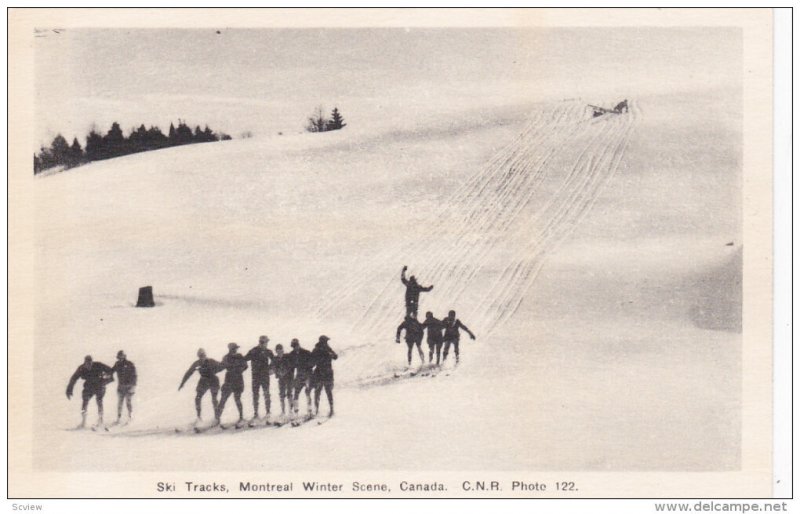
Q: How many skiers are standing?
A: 12